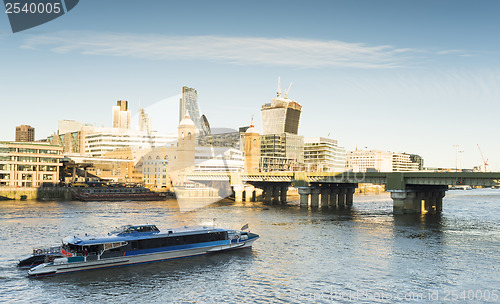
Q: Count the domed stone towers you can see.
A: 2